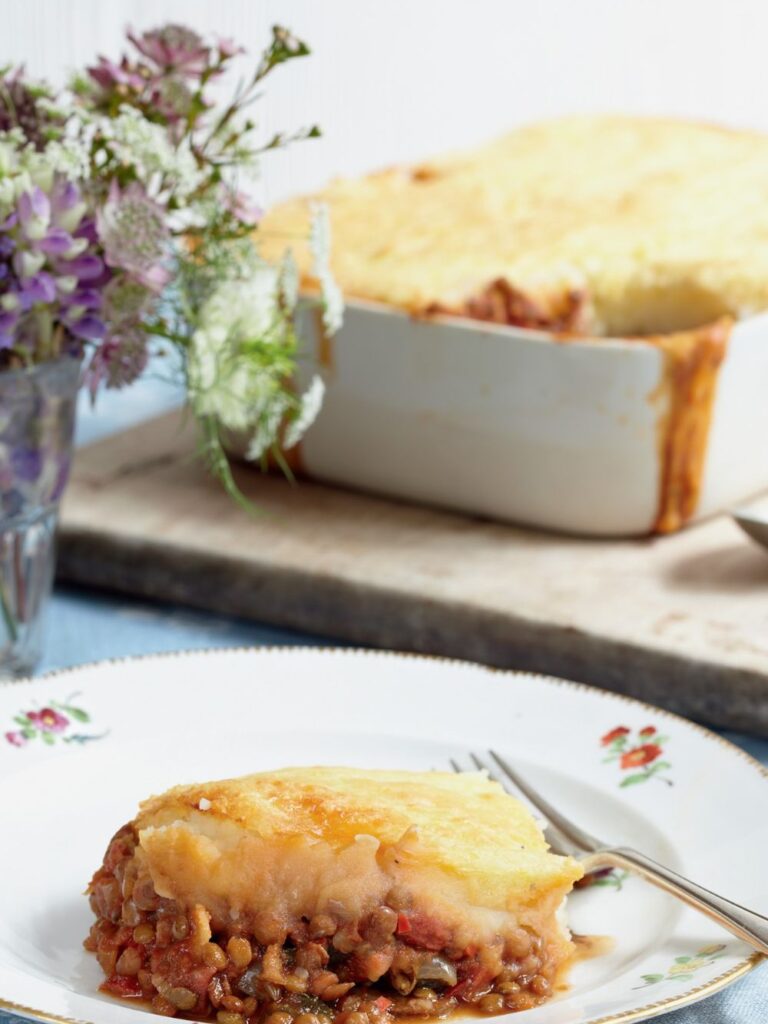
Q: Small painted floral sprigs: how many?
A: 4